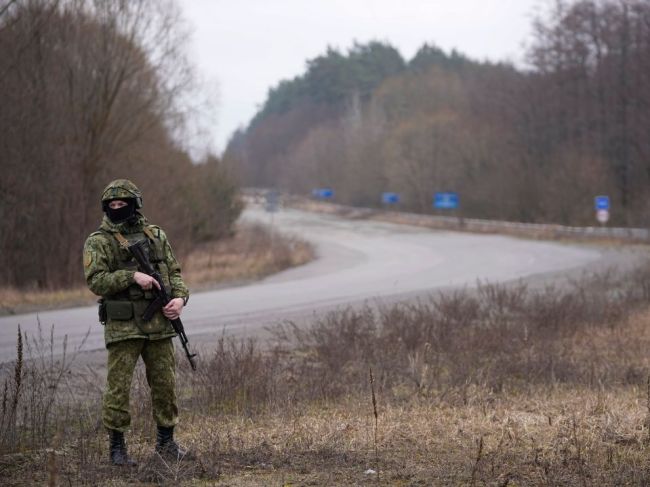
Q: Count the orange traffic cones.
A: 0